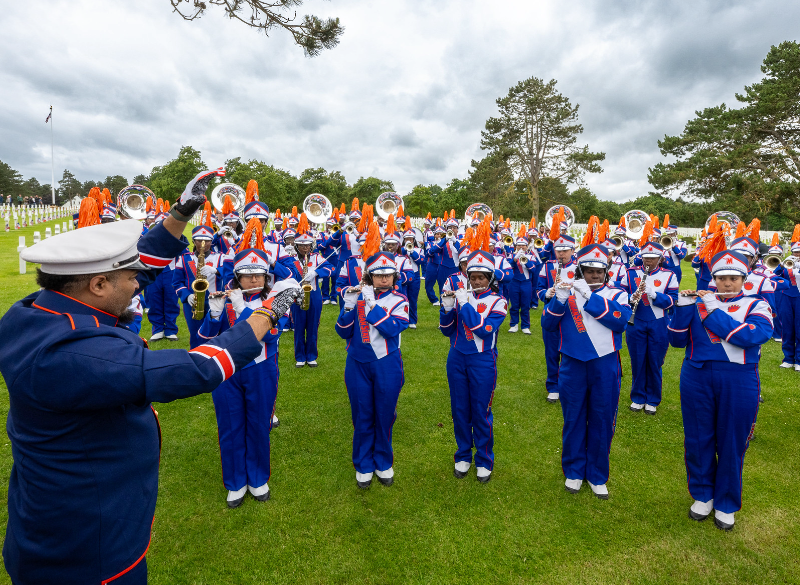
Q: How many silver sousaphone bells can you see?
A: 8